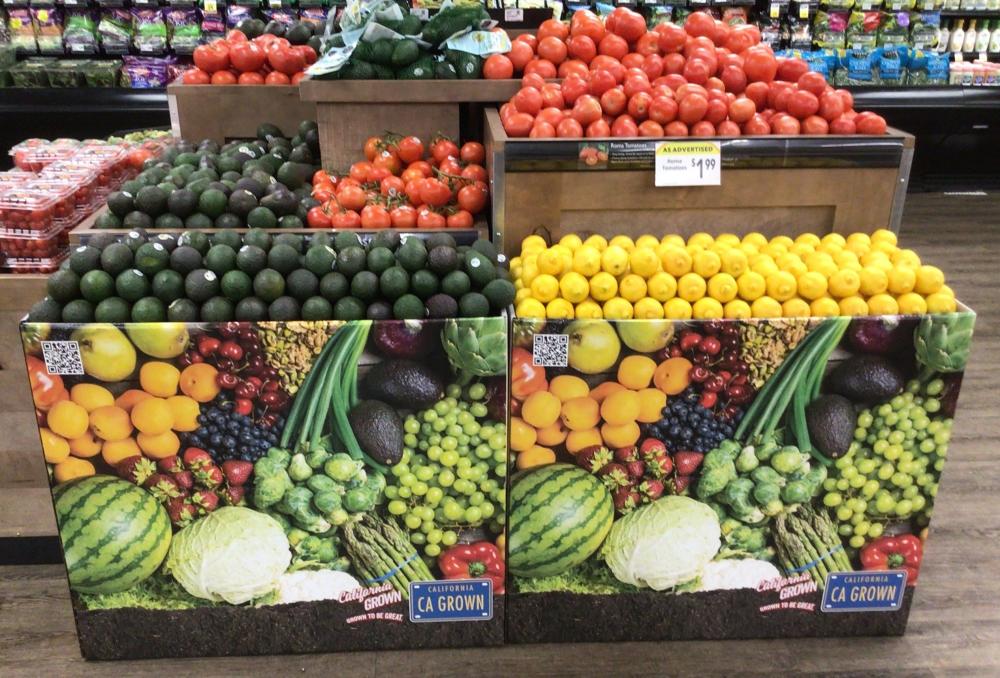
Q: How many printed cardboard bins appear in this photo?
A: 2